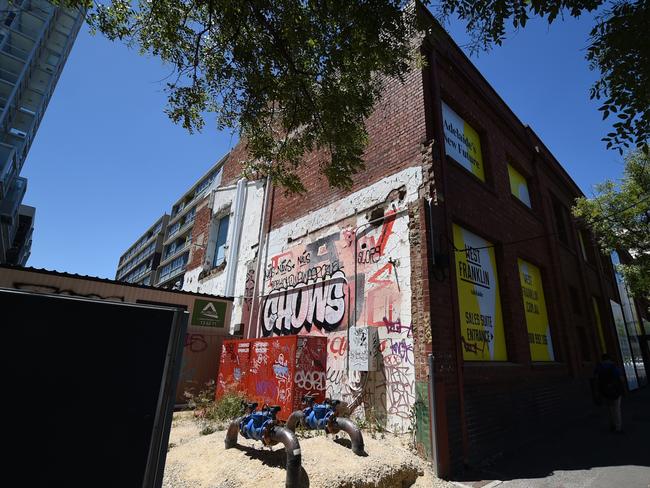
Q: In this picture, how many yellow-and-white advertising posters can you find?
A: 4